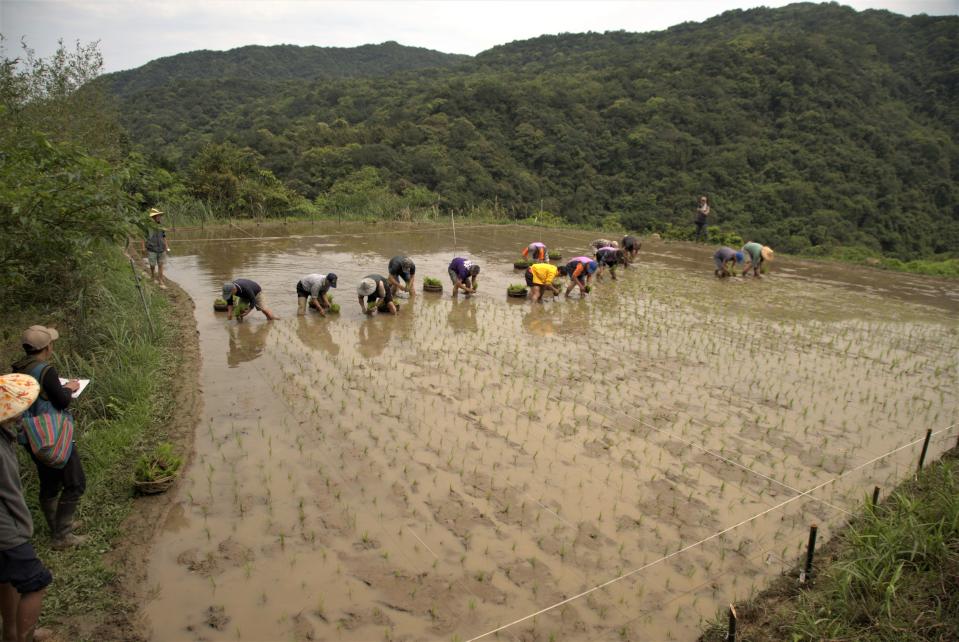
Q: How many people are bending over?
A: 13